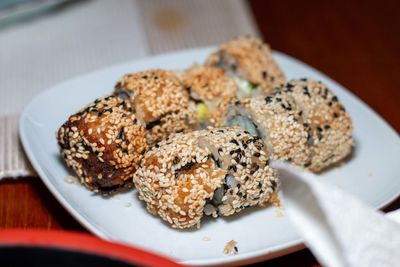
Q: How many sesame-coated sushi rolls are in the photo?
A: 6